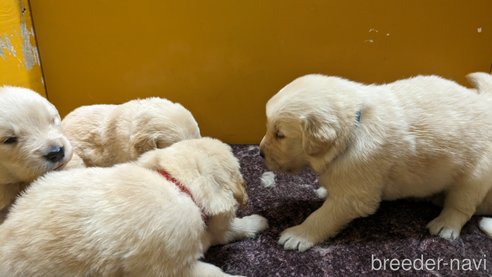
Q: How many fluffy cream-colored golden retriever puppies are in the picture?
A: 4